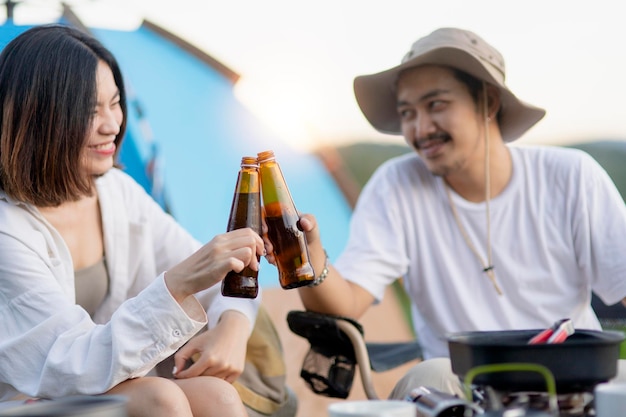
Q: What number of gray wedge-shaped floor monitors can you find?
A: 0